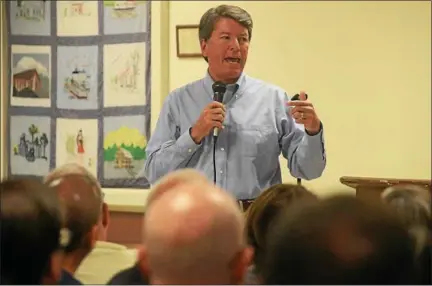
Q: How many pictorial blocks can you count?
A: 9